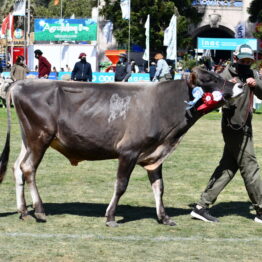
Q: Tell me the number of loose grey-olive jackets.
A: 1